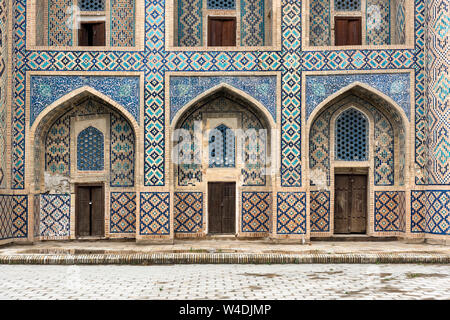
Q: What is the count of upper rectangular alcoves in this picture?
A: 3